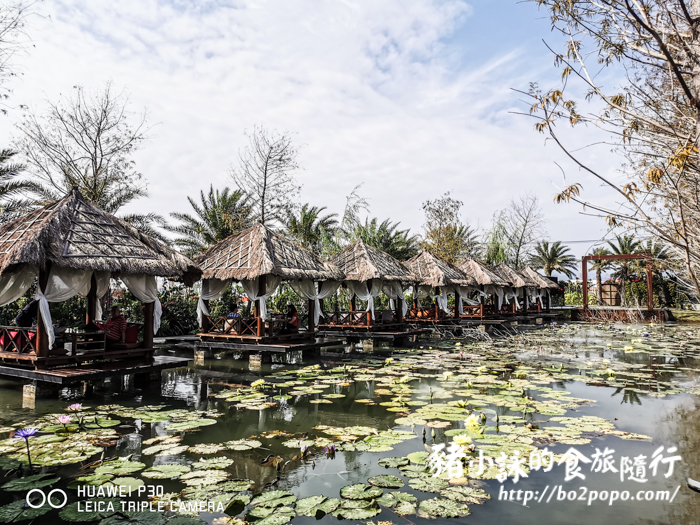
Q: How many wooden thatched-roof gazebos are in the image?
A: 7